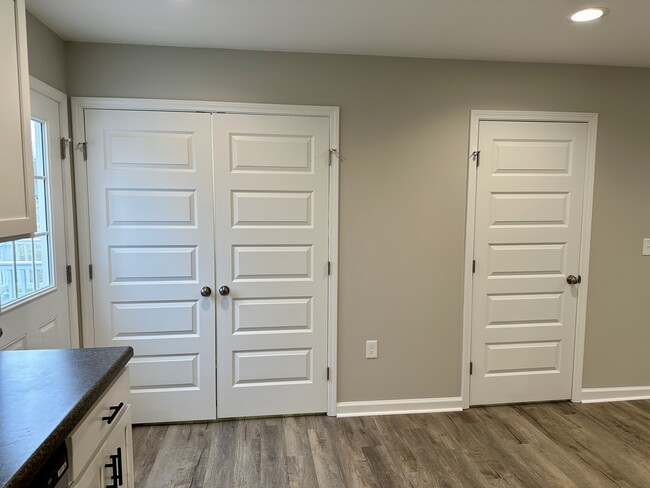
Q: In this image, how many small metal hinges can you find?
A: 10